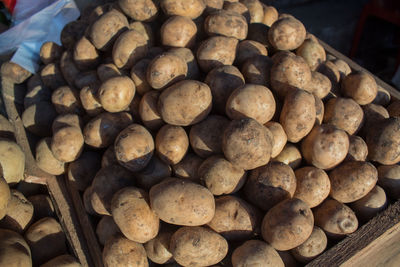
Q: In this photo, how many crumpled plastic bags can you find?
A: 1